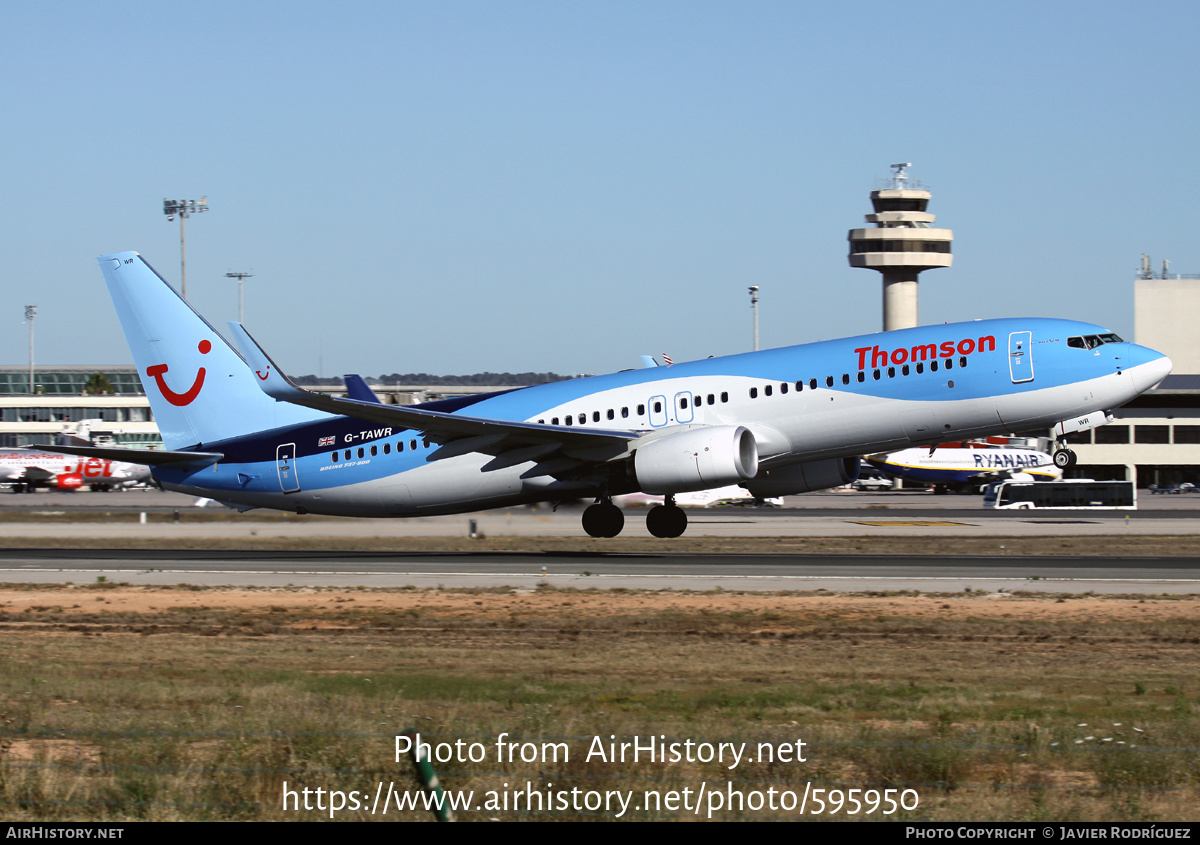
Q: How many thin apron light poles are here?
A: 4